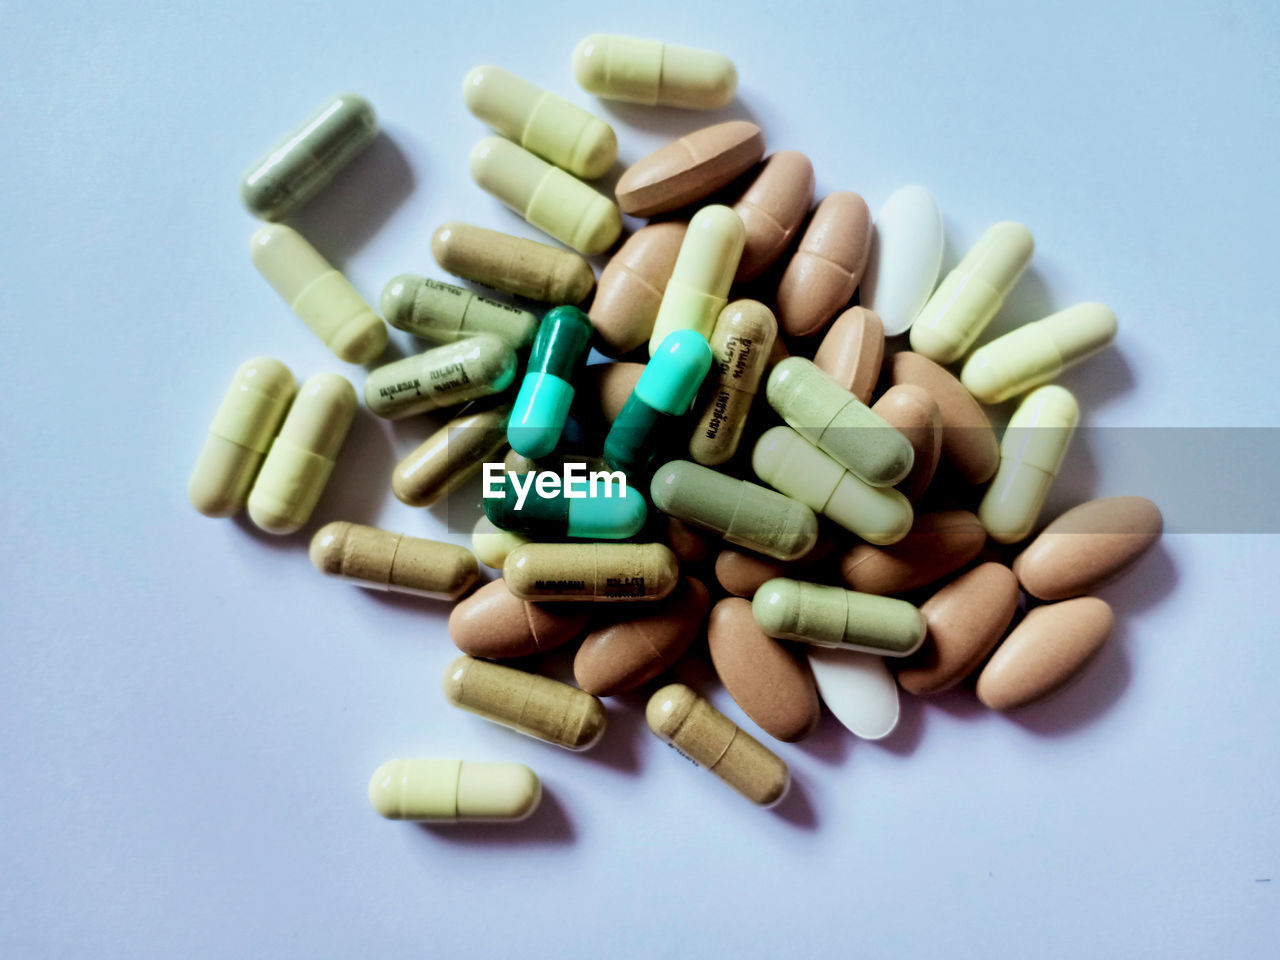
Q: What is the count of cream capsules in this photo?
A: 13